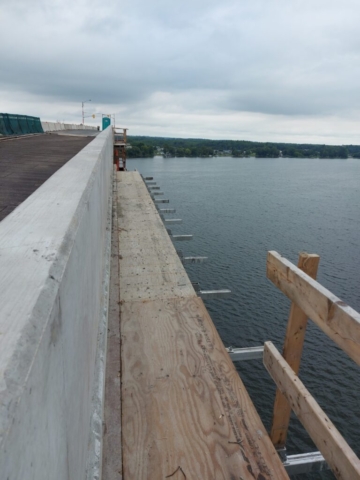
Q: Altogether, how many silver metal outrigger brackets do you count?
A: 12